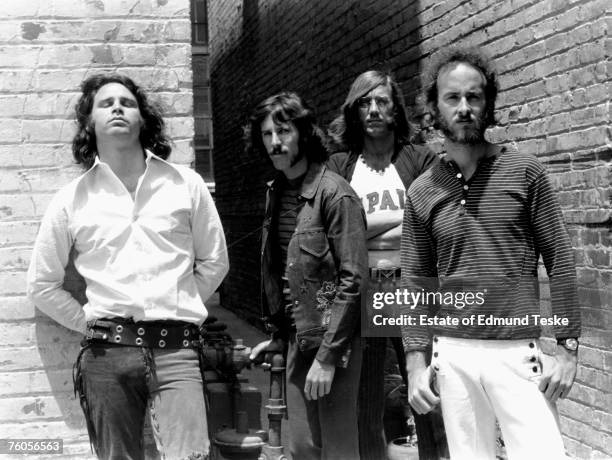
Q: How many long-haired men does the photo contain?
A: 3